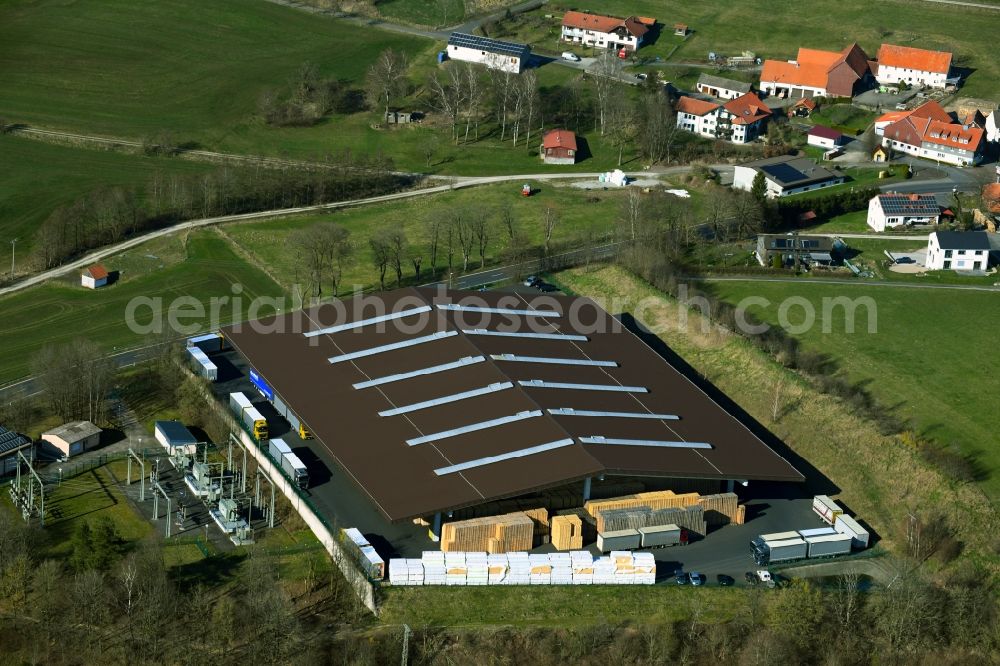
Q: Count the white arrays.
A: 12